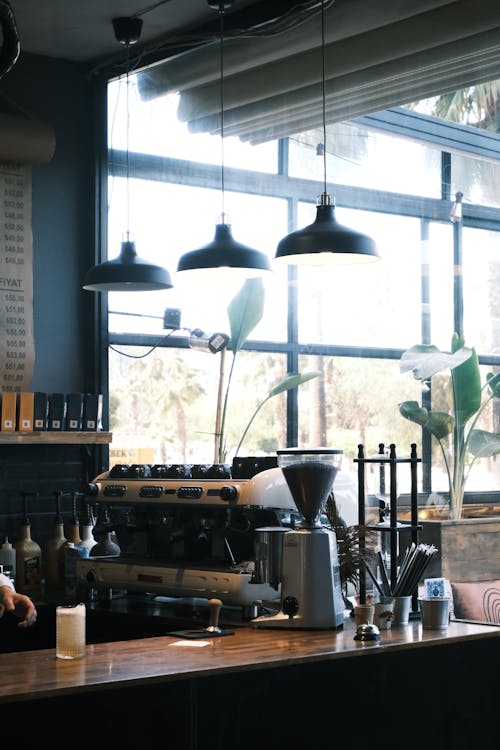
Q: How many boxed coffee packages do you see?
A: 6